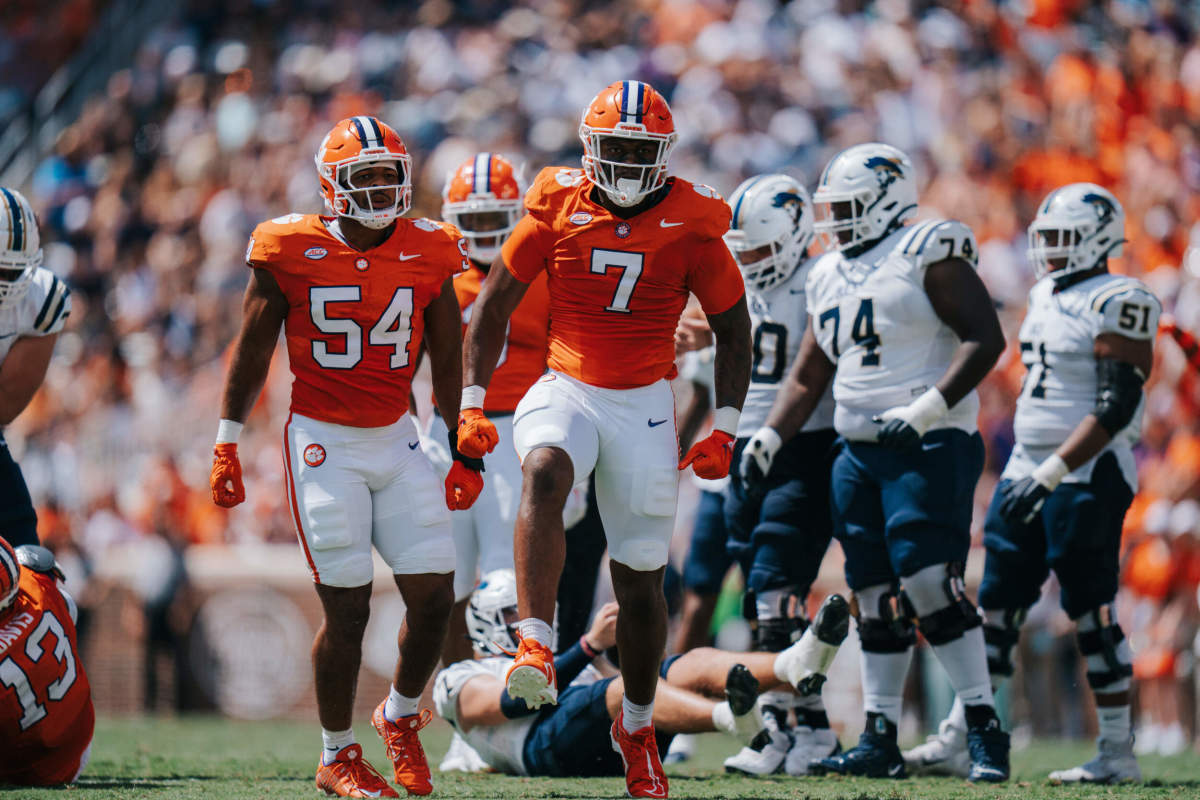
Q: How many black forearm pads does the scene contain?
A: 1